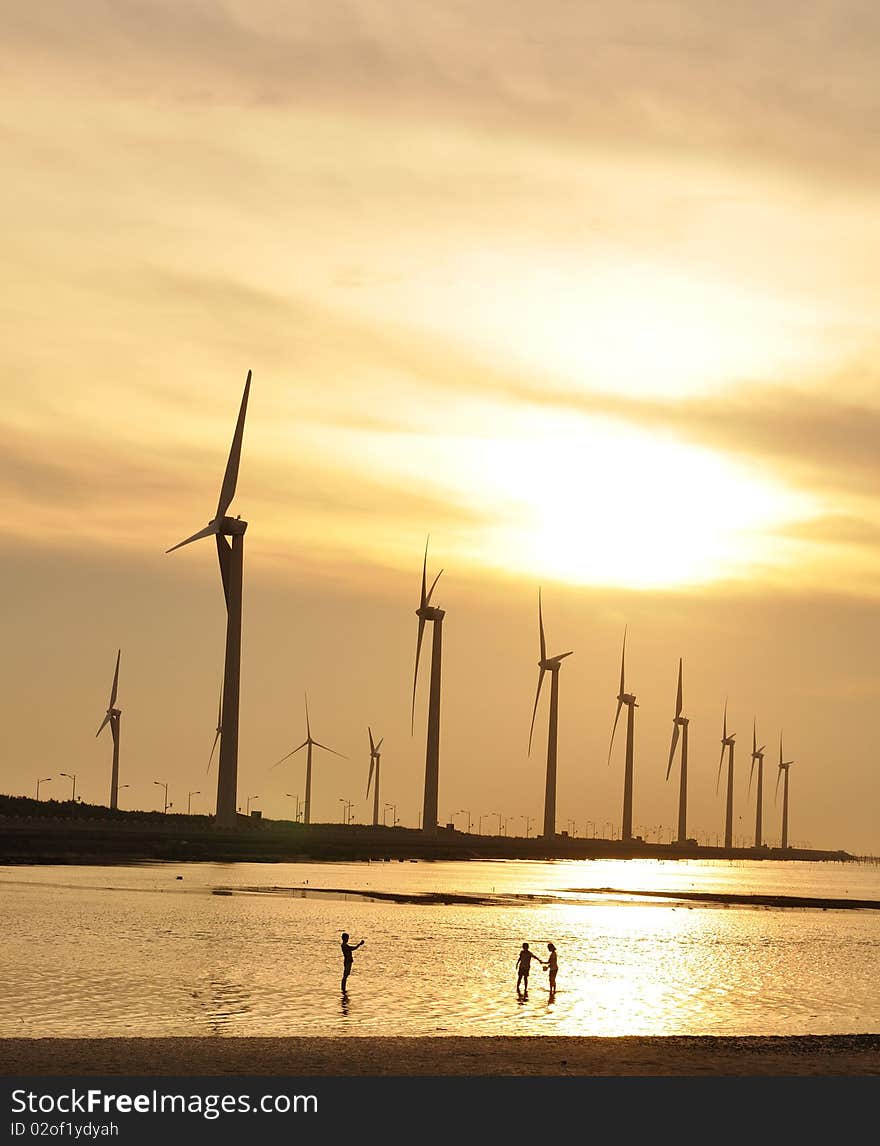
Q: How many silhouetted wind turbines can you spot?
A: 12